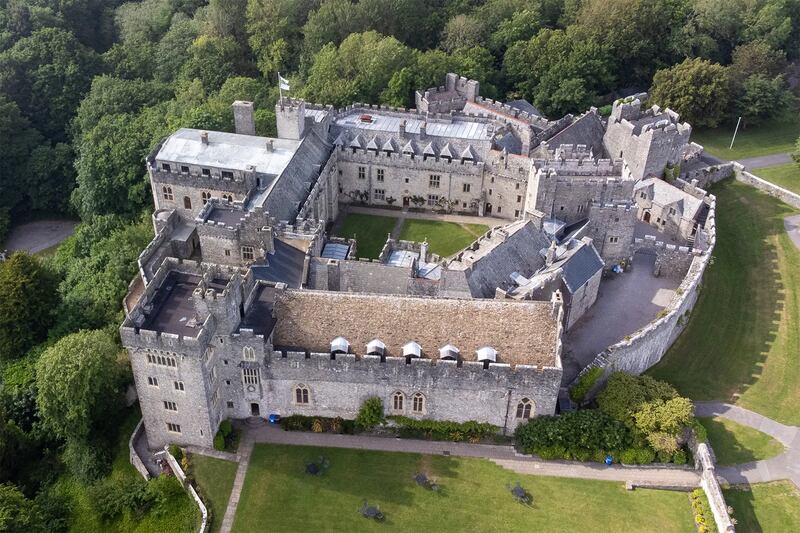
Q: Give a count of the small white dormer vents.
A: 5